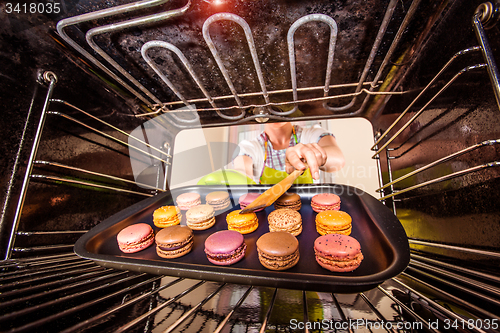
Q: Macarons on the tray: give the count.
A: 15